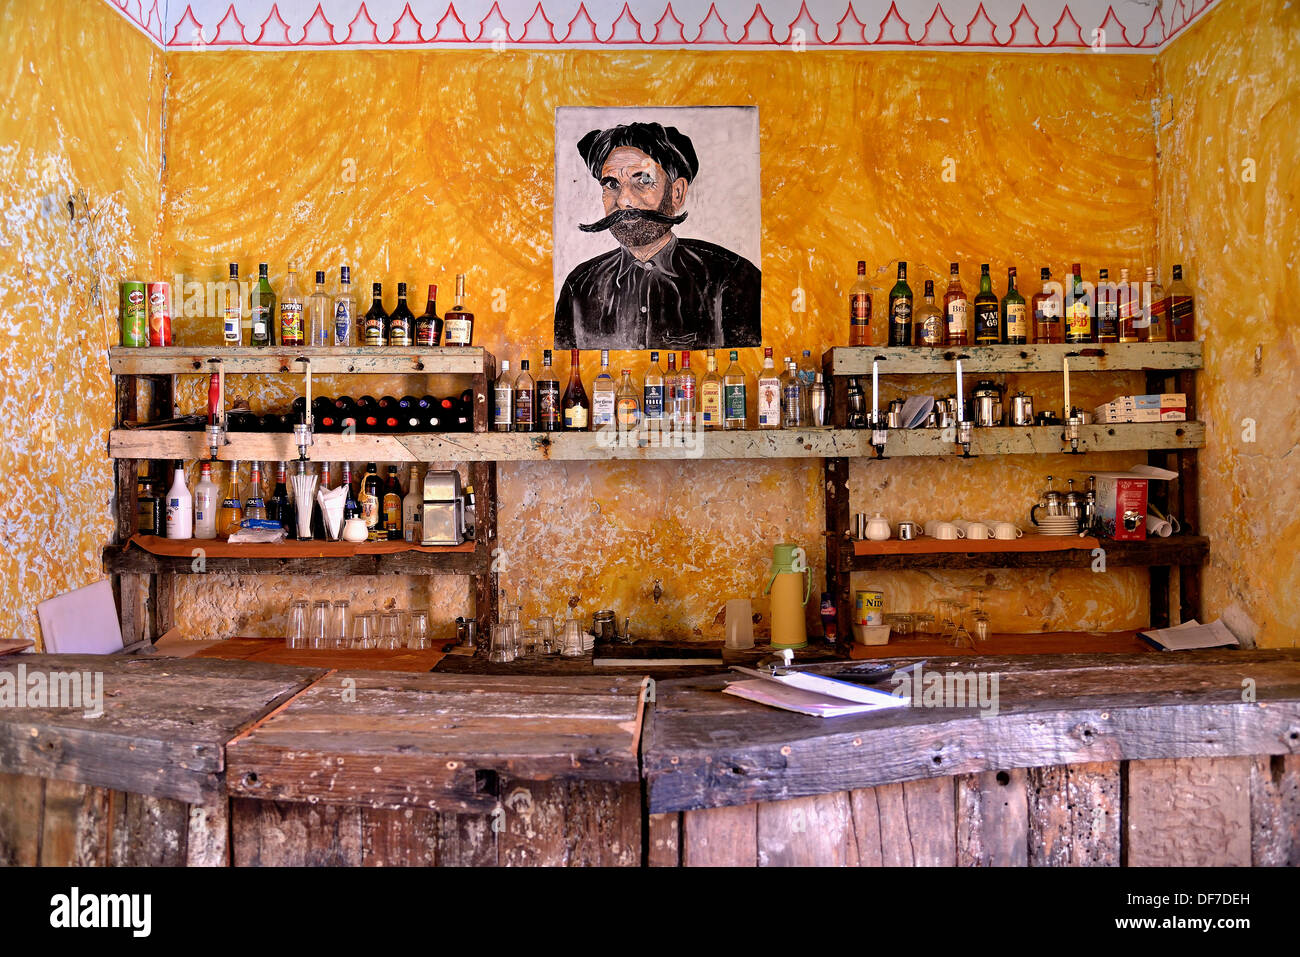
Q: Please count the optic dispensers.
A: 5